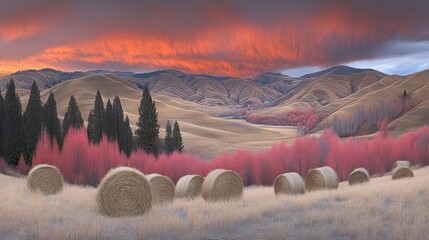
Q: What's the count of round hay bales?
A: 10